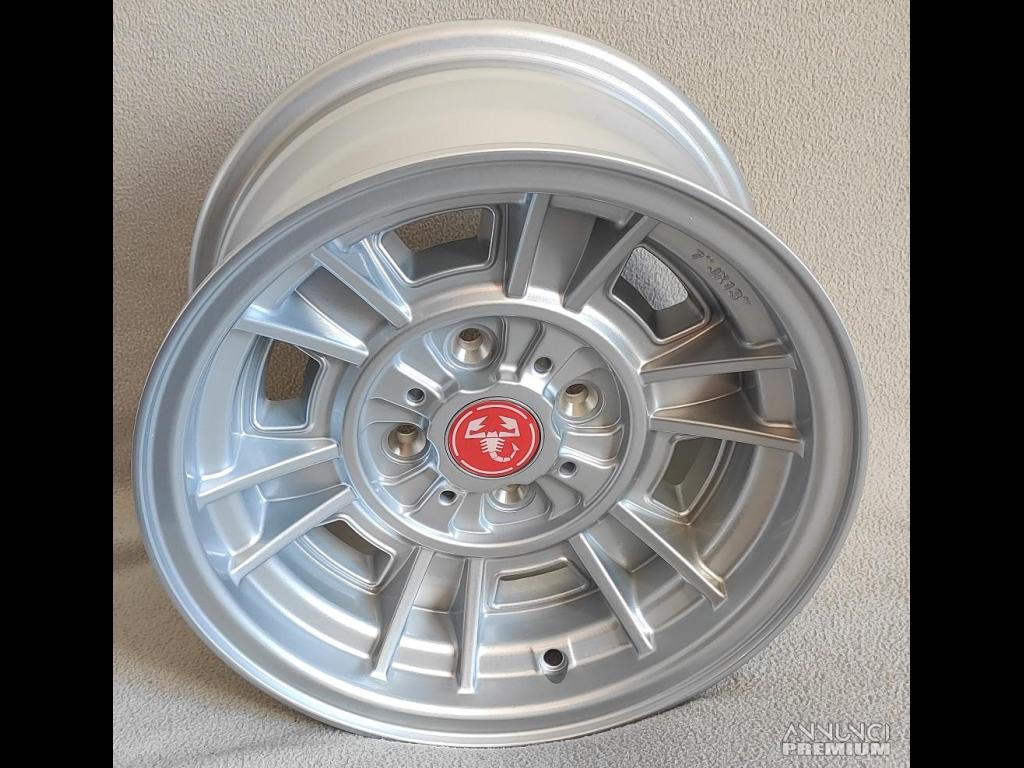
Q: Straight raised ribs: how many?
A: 12